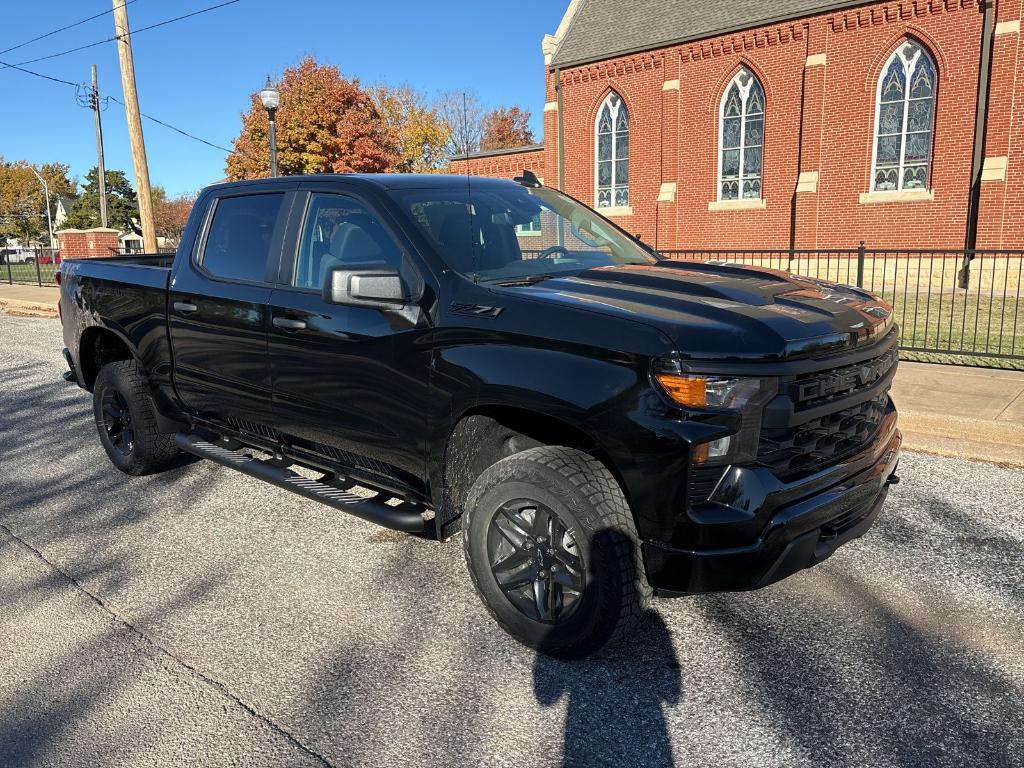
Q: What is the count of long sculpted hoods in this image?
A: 1